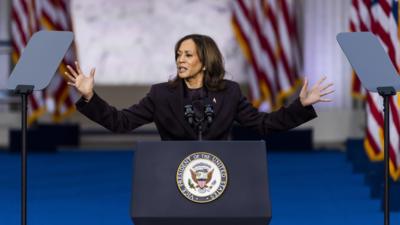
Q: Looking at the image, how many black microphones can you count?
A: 2